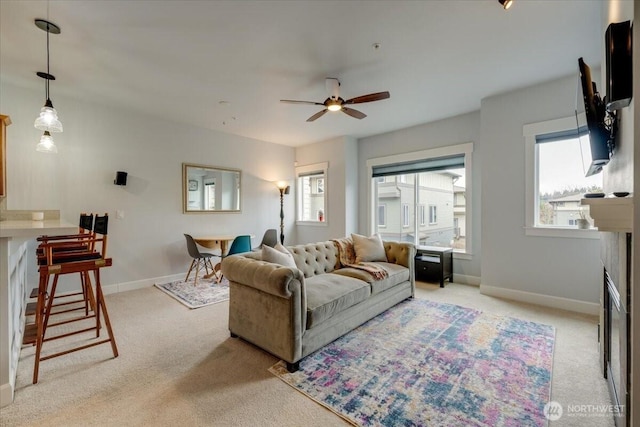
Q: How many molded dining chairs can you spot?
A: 3